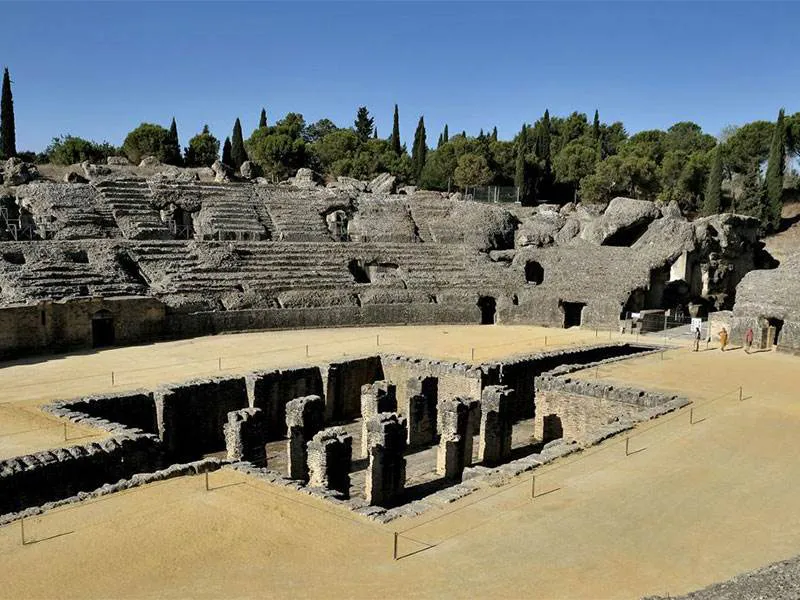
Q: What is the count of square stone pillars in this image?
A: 8